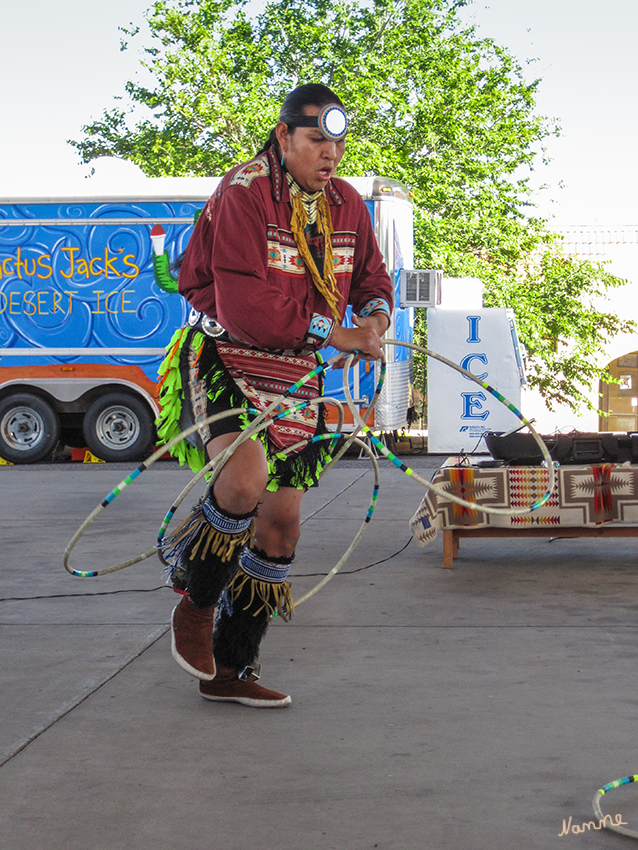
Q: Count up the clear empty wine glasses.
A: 0